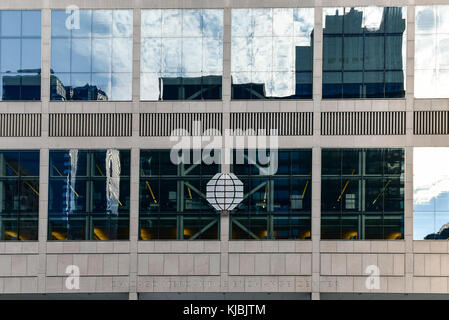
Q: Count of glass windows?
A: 12